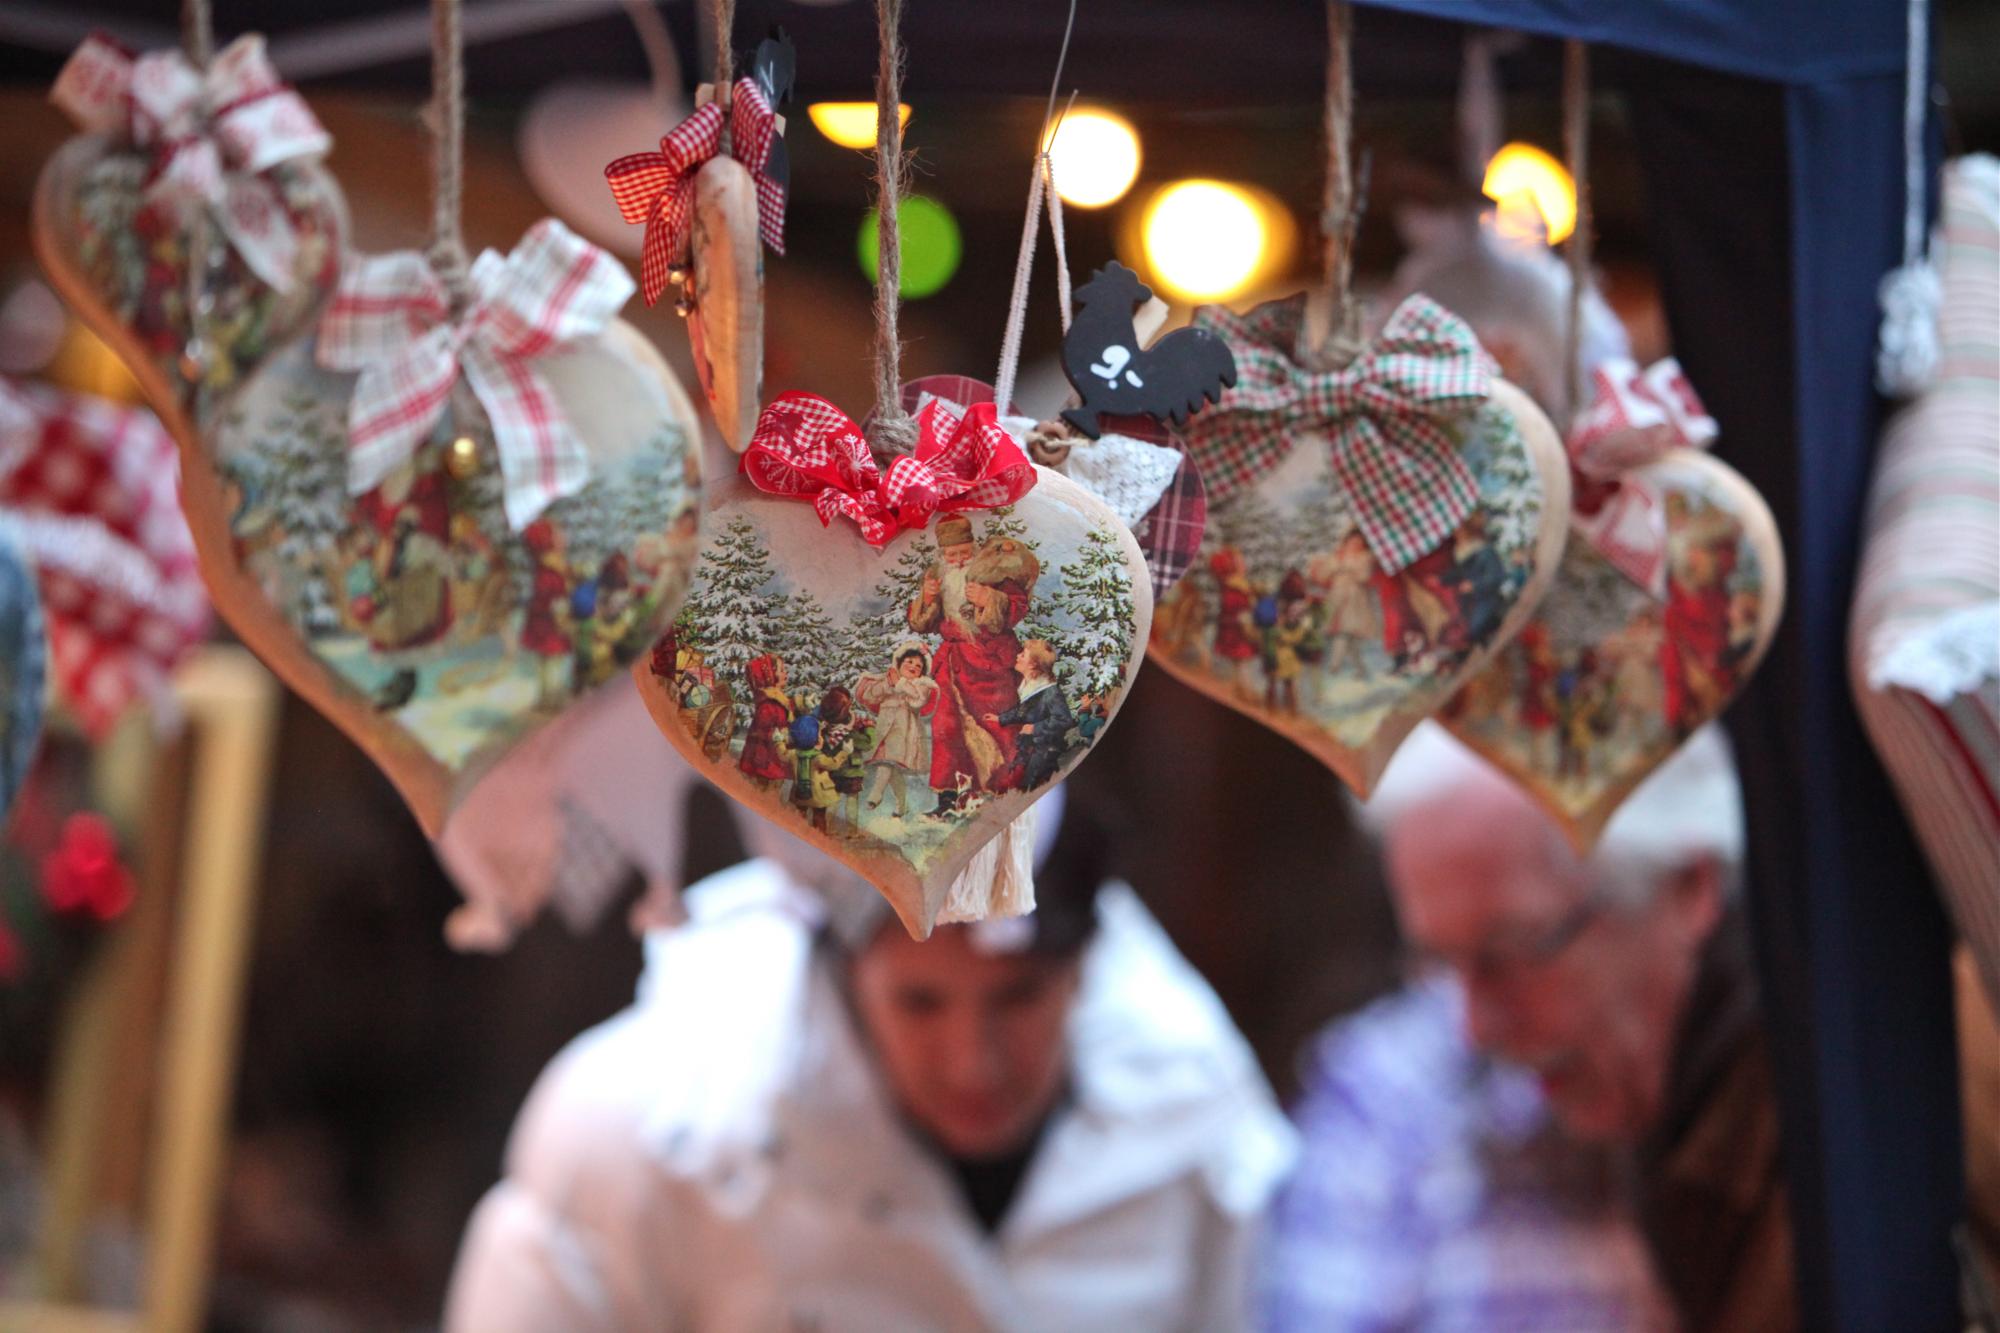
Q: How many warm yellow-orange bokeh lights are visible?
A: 4